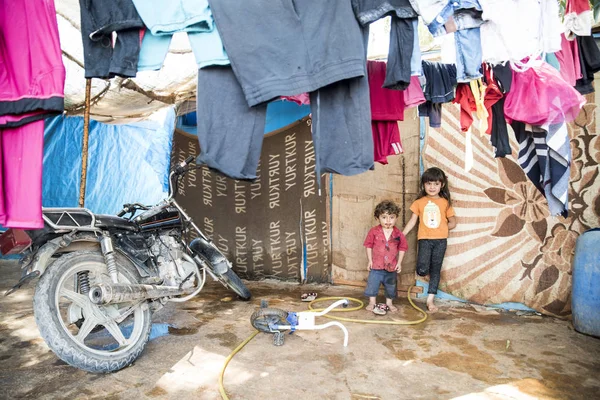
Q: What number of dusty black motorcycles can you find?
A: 1